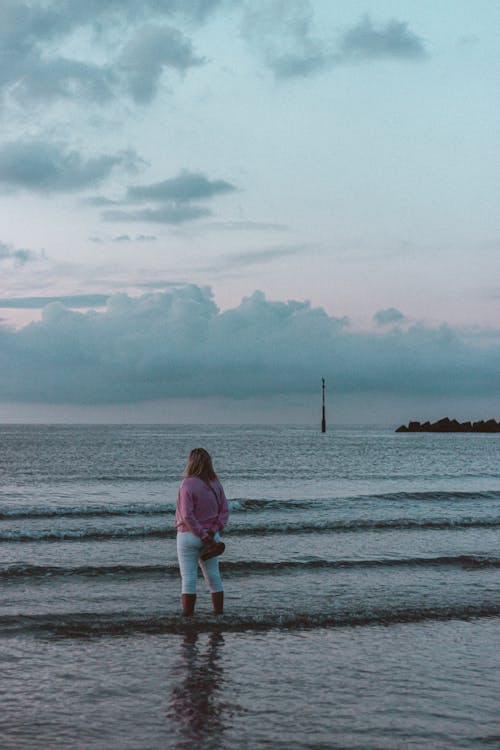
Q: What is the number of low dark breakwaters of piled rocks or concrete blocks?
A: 1